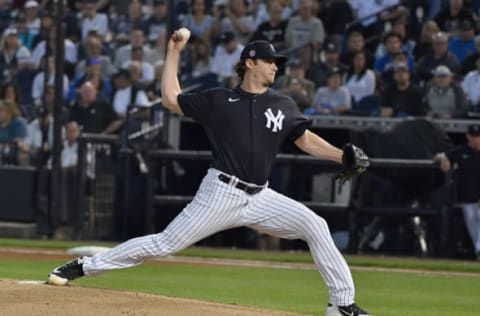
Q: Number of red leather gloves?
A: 0